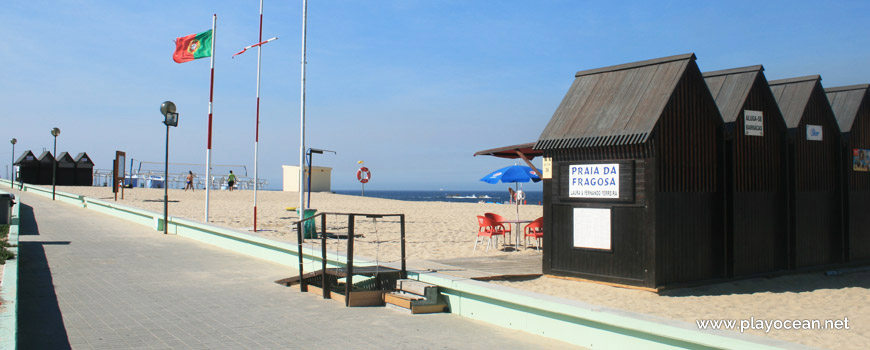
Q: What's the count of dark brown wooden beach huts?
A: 8